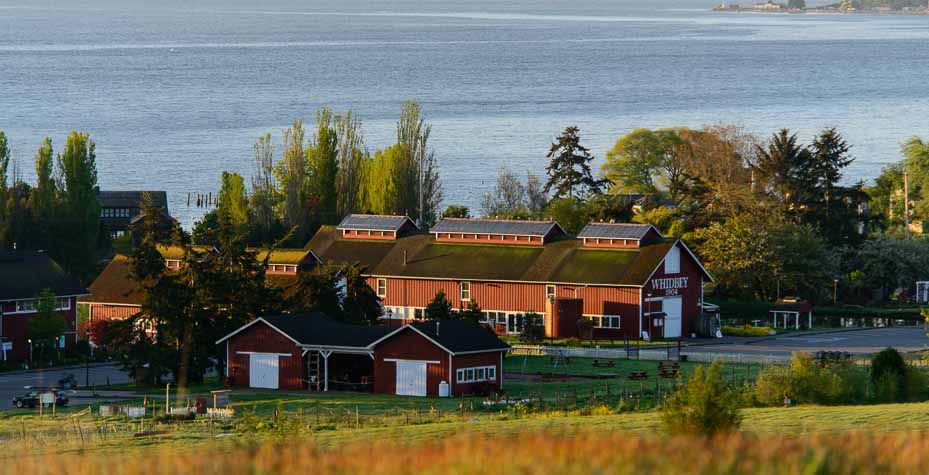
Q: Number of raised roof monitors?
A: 5